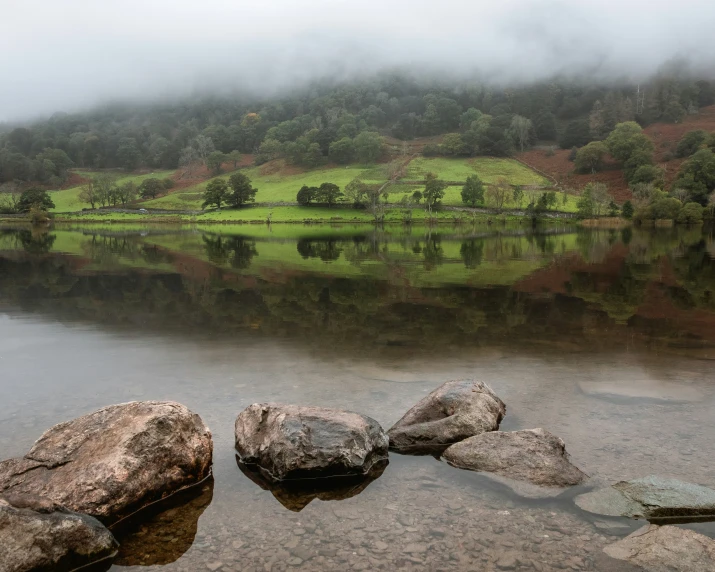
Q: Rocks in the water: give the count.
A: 7